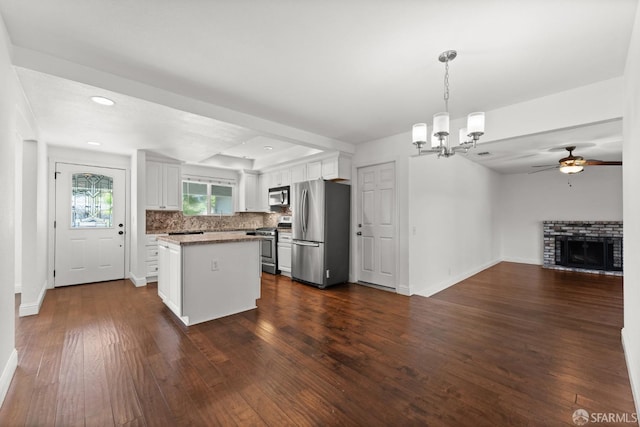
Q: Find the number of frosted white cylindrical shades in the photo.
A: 5